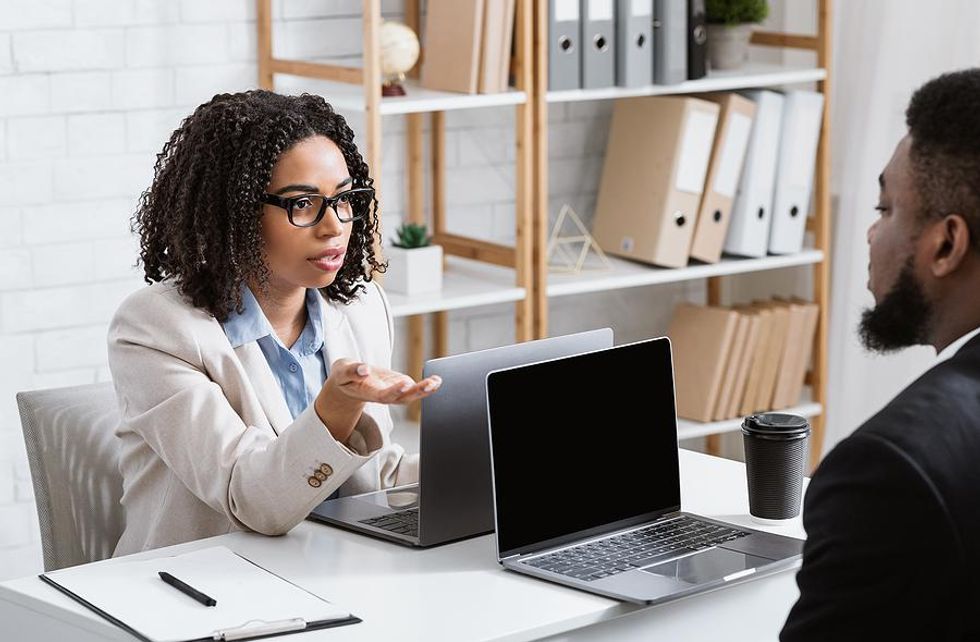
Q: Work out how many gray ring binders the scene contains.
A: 4